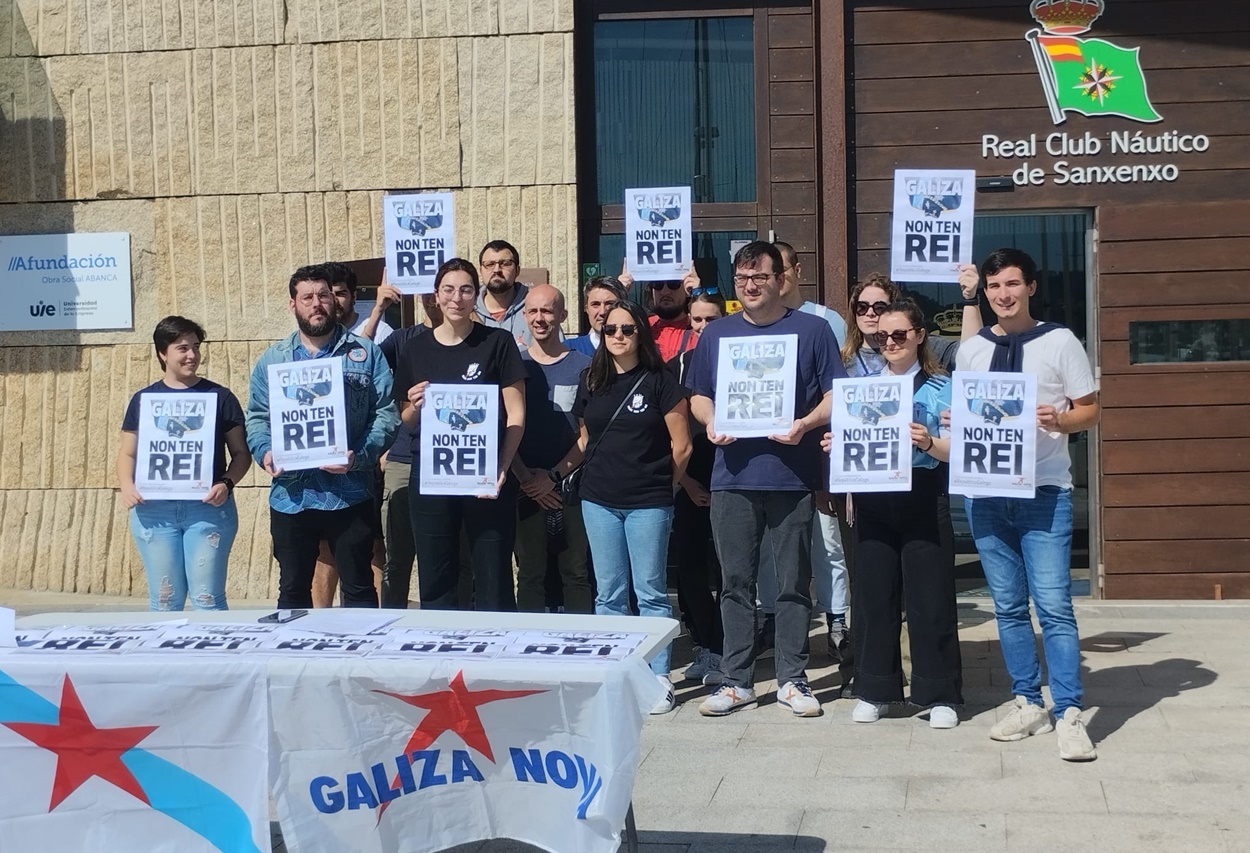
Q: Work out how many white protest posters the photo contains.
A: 9